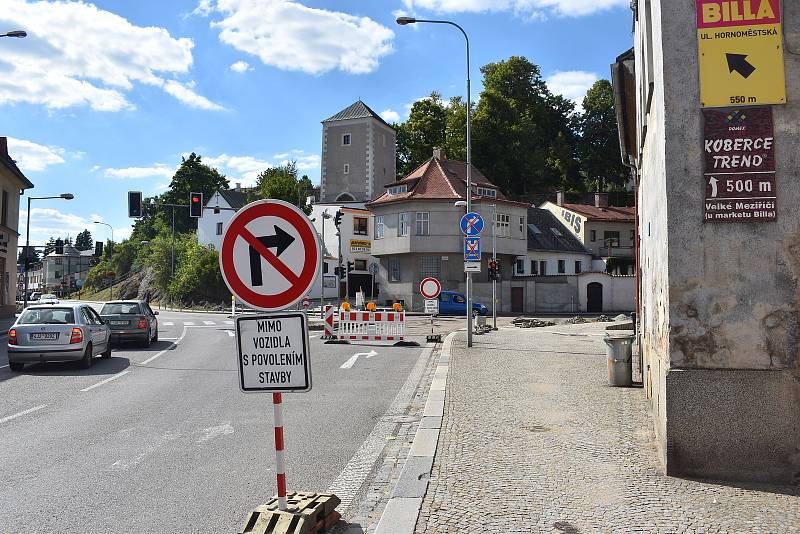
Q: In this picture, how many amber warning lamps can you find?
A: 3